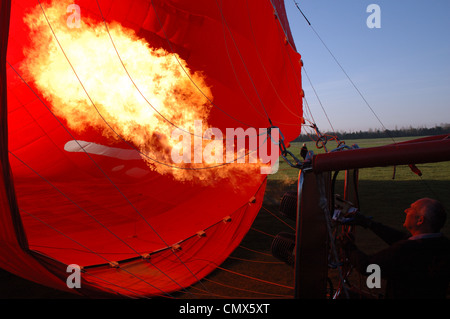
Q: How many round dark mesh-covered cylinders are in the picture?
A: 2